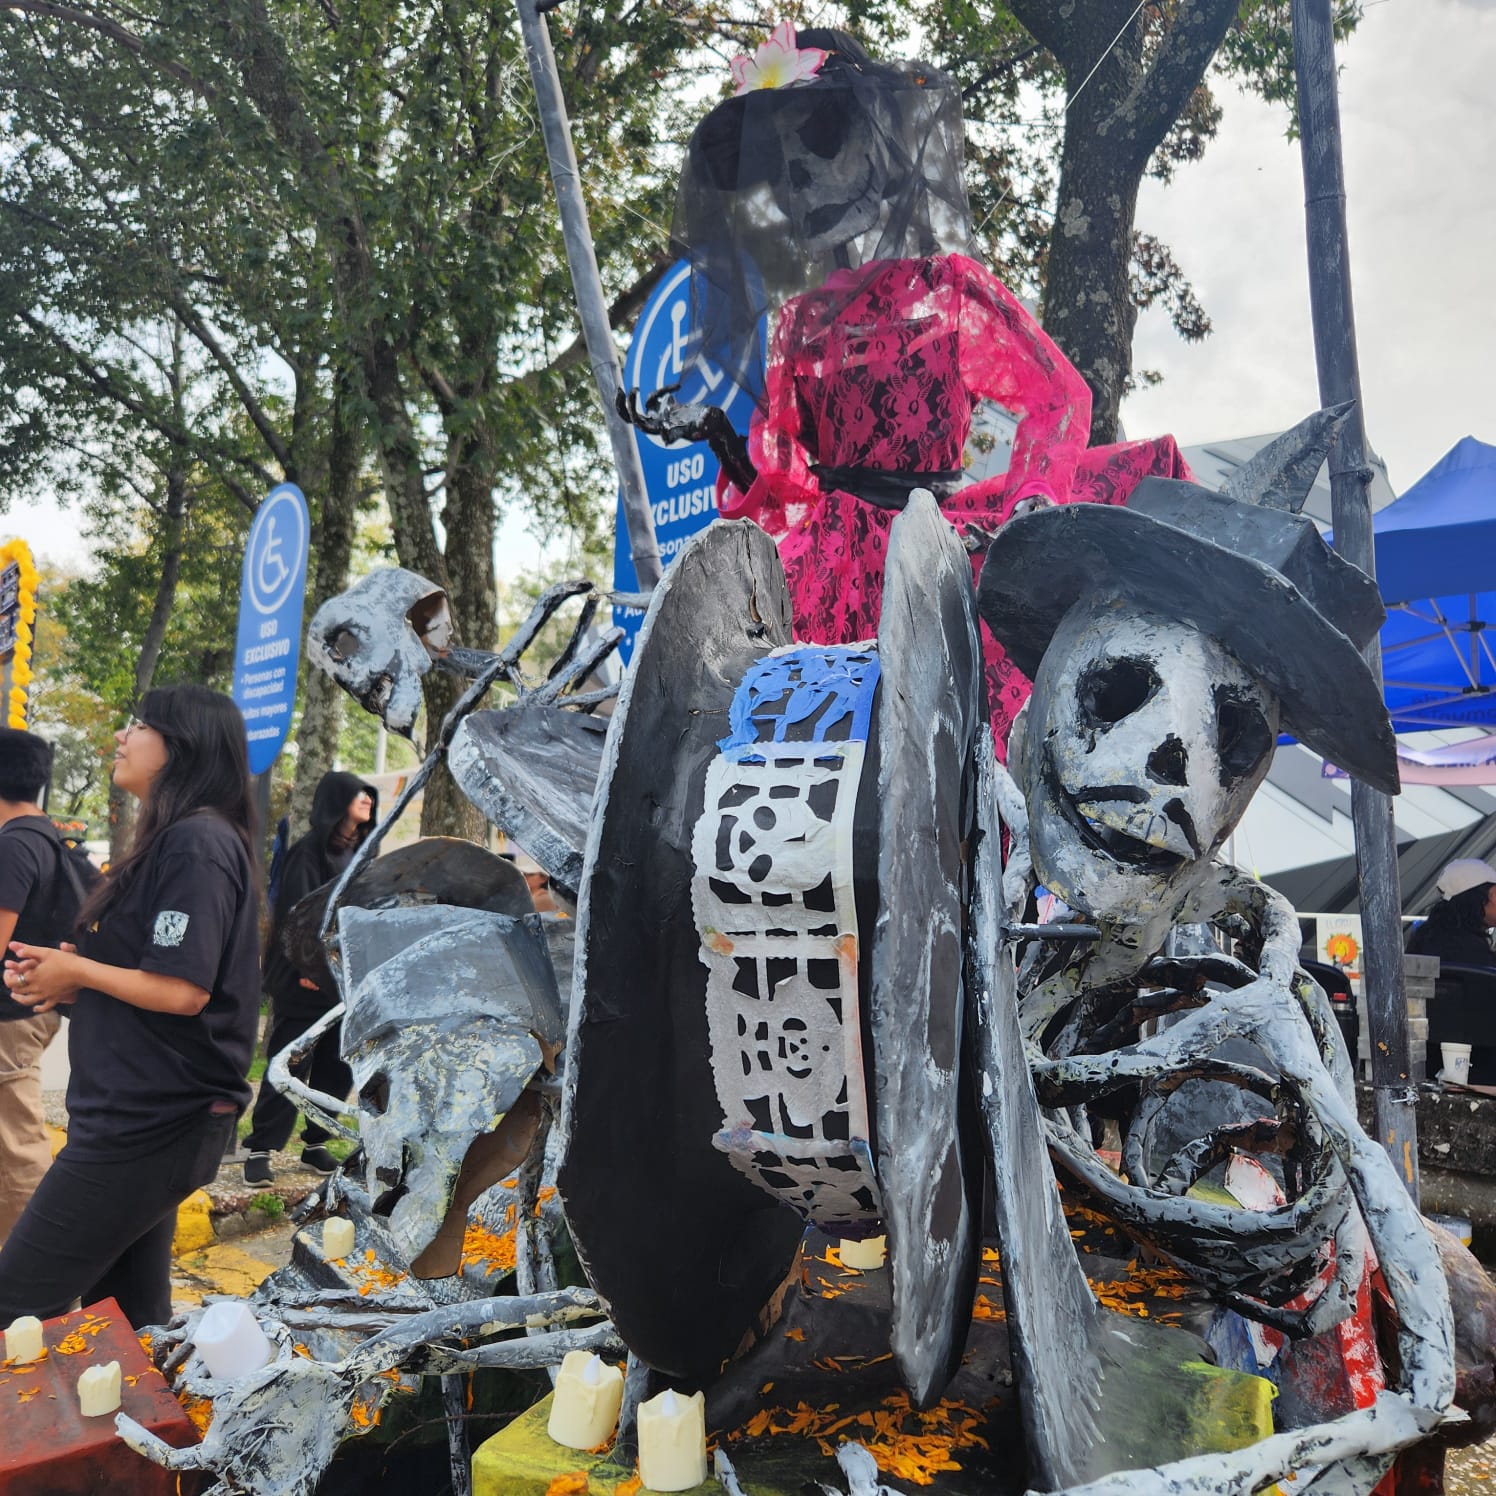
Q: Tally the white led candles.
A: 7